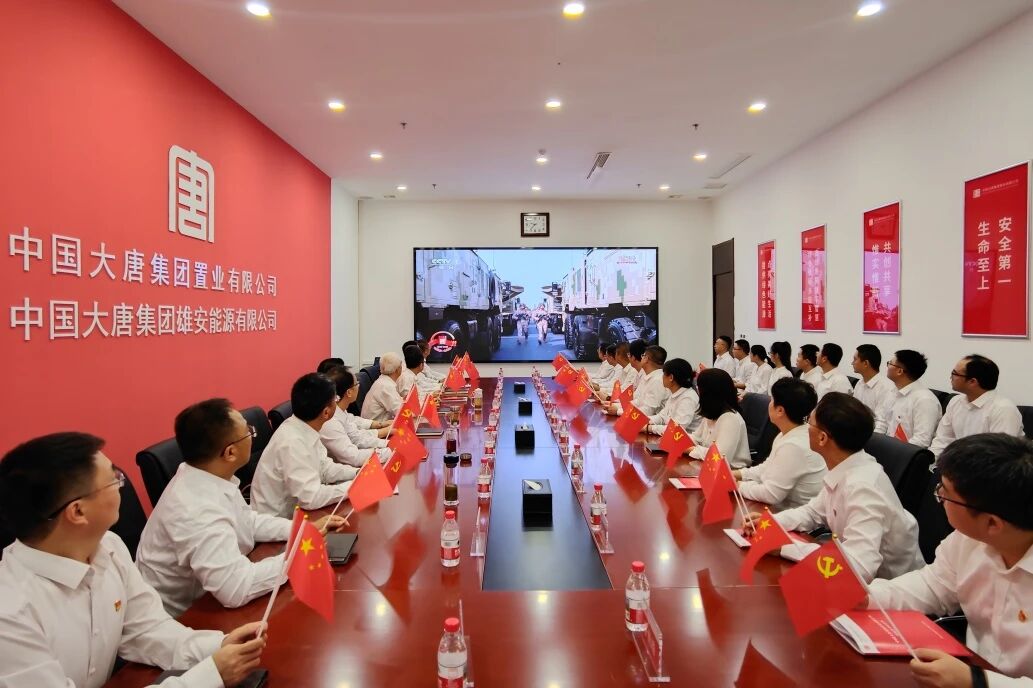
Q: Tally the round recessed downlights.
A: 12